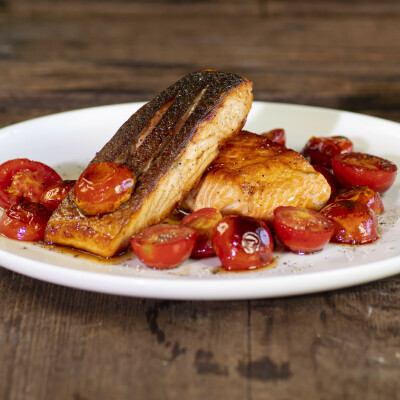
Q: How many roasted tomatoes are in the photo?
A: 14